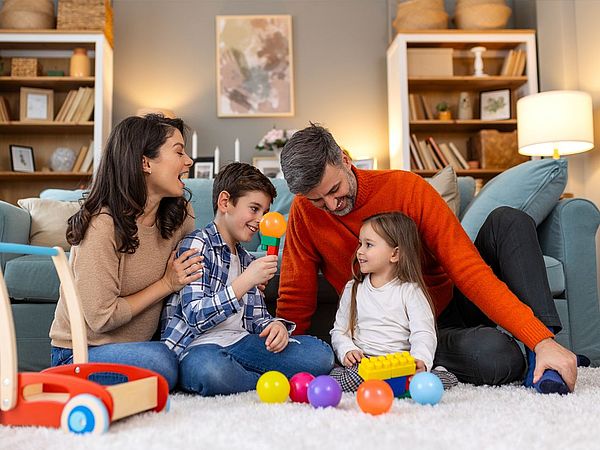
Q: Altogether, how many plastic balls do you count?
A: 6